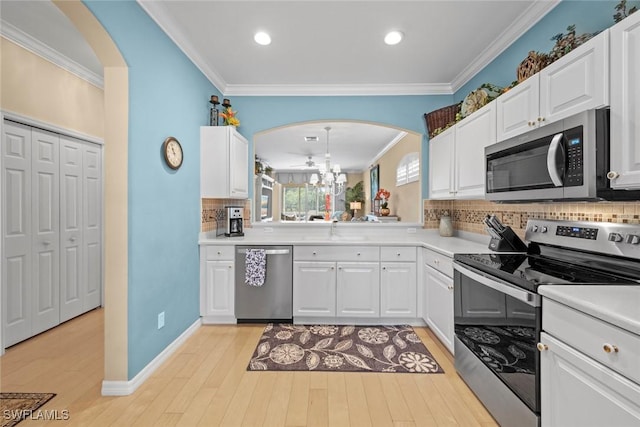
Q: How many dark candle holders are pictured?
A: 2